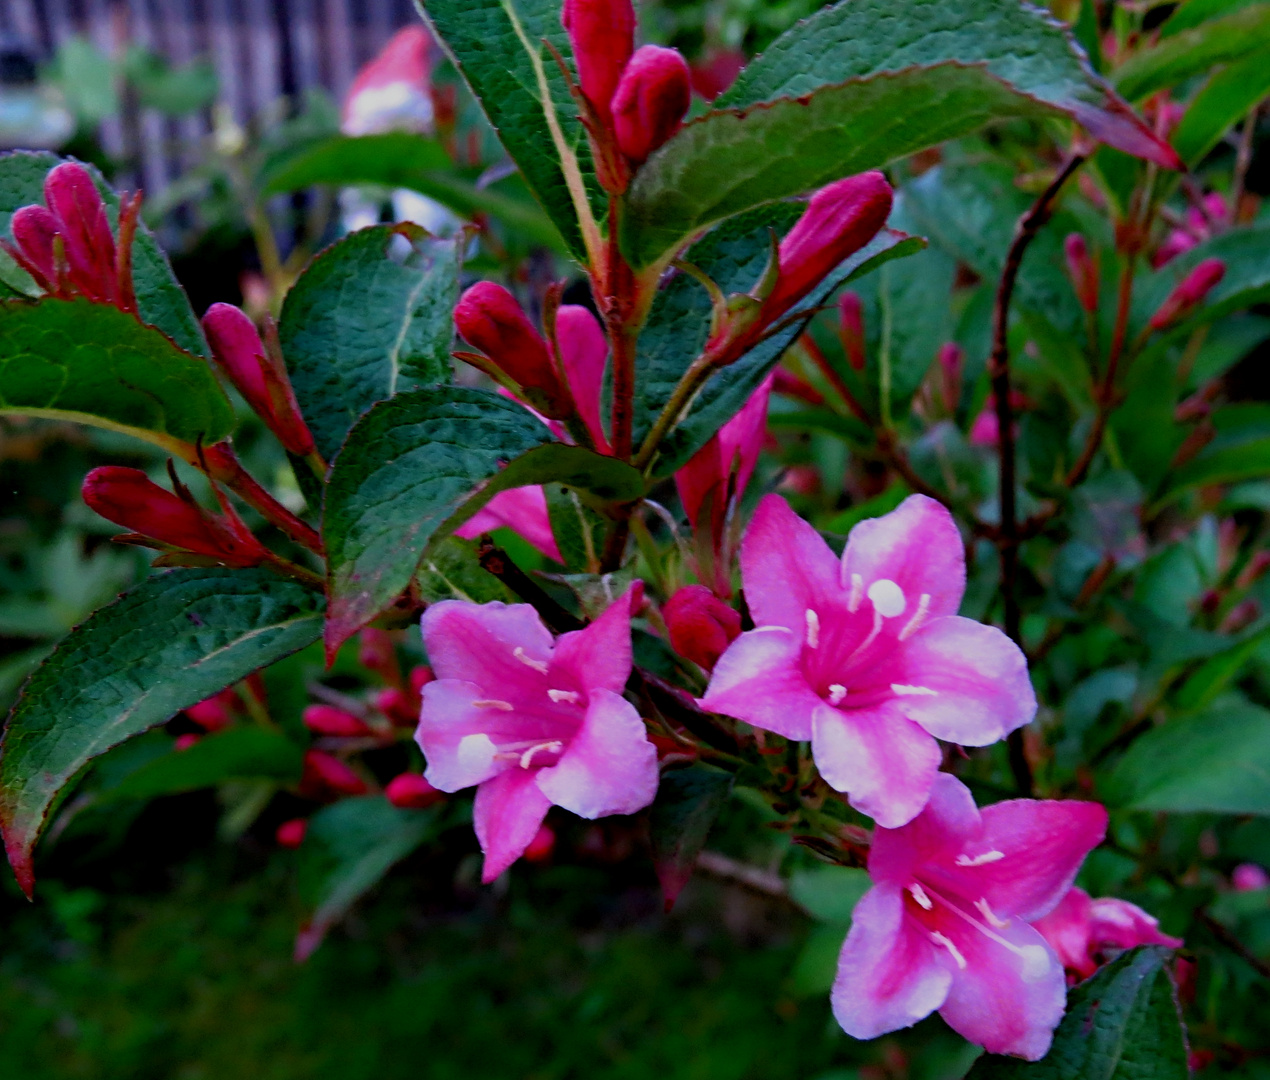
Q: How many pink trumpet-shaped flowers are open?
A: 3